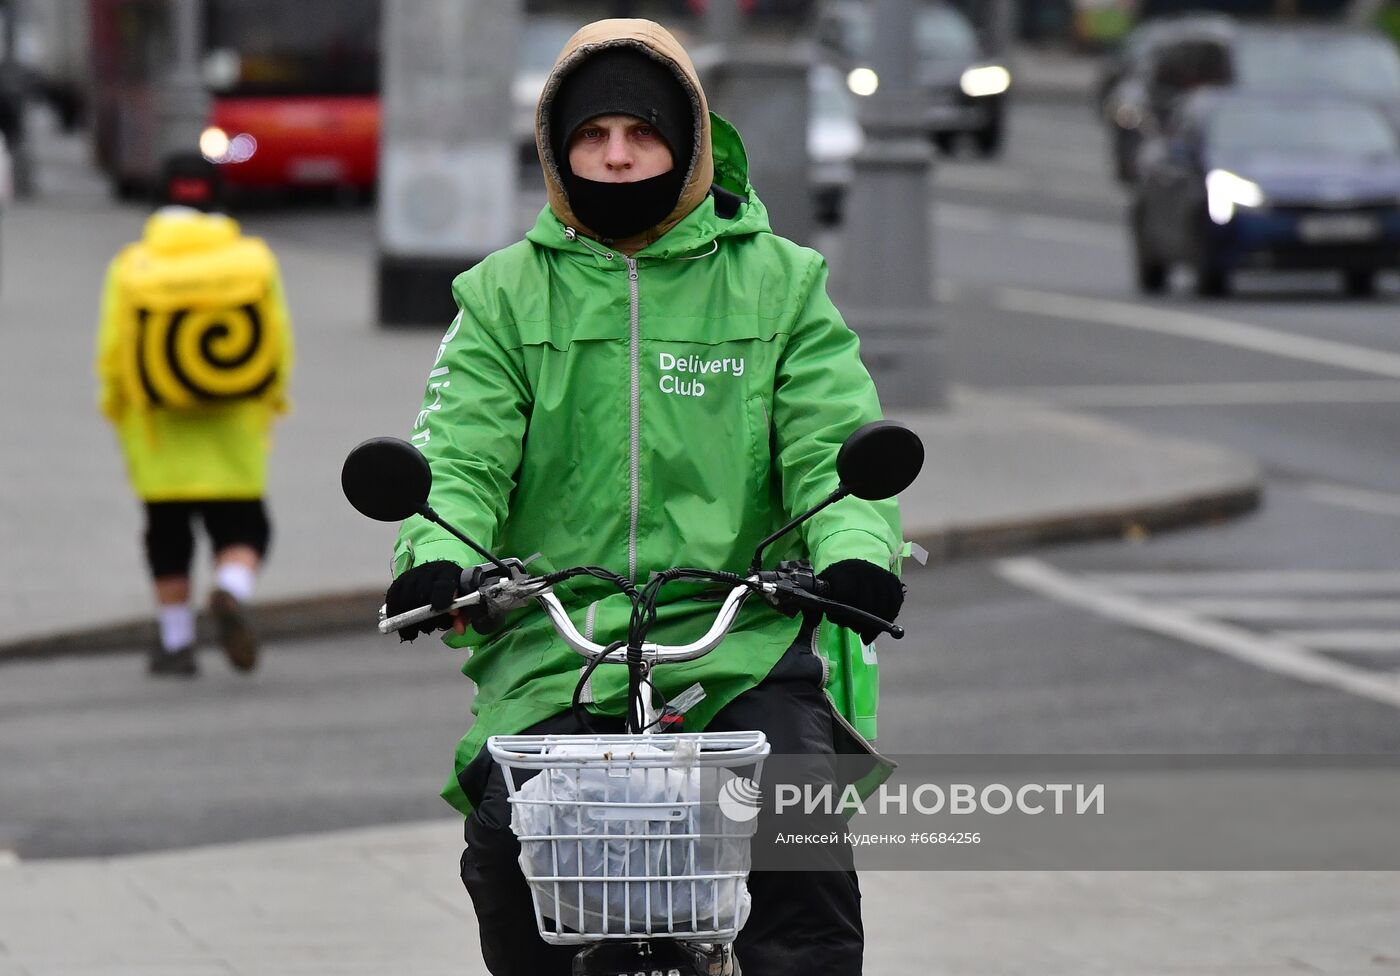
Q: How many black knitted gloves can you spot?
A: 2